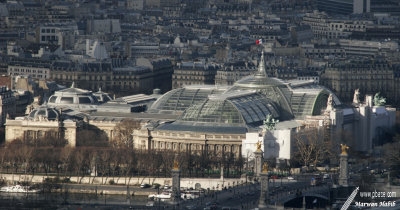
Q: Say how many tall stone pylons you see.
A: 4